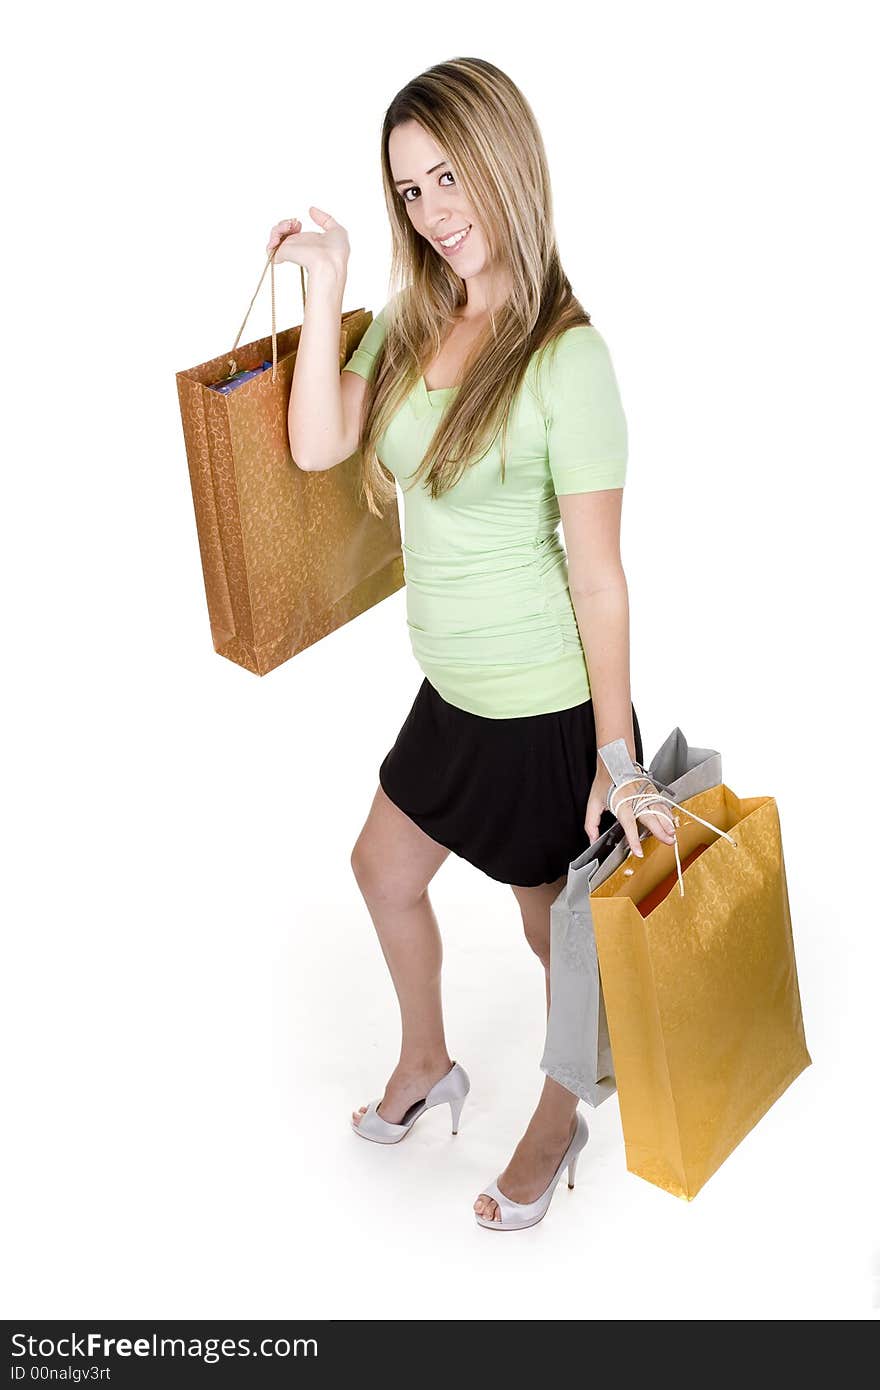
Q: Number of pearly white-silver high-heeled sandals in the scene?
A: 2